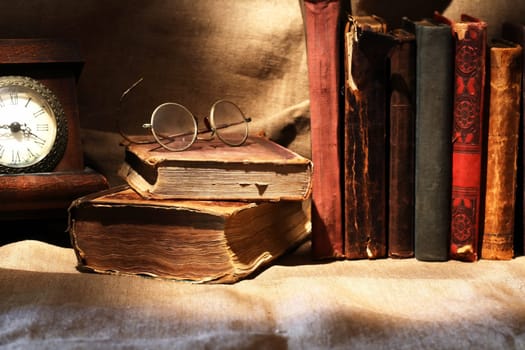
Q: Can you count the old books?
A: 8